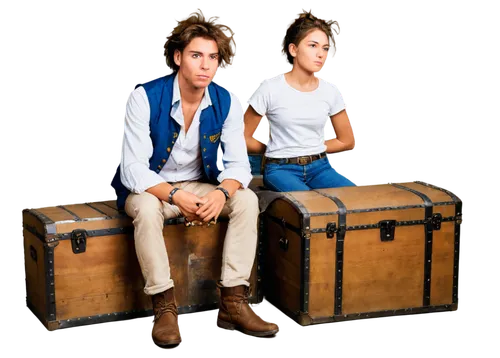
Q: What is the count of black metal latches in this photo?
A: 4